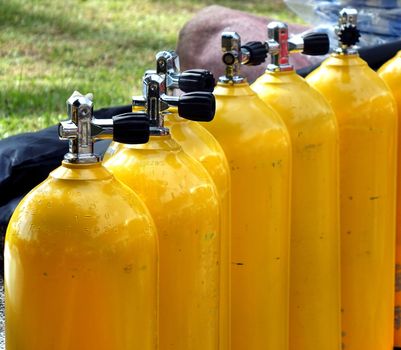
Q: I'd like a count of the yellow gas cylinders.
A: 7